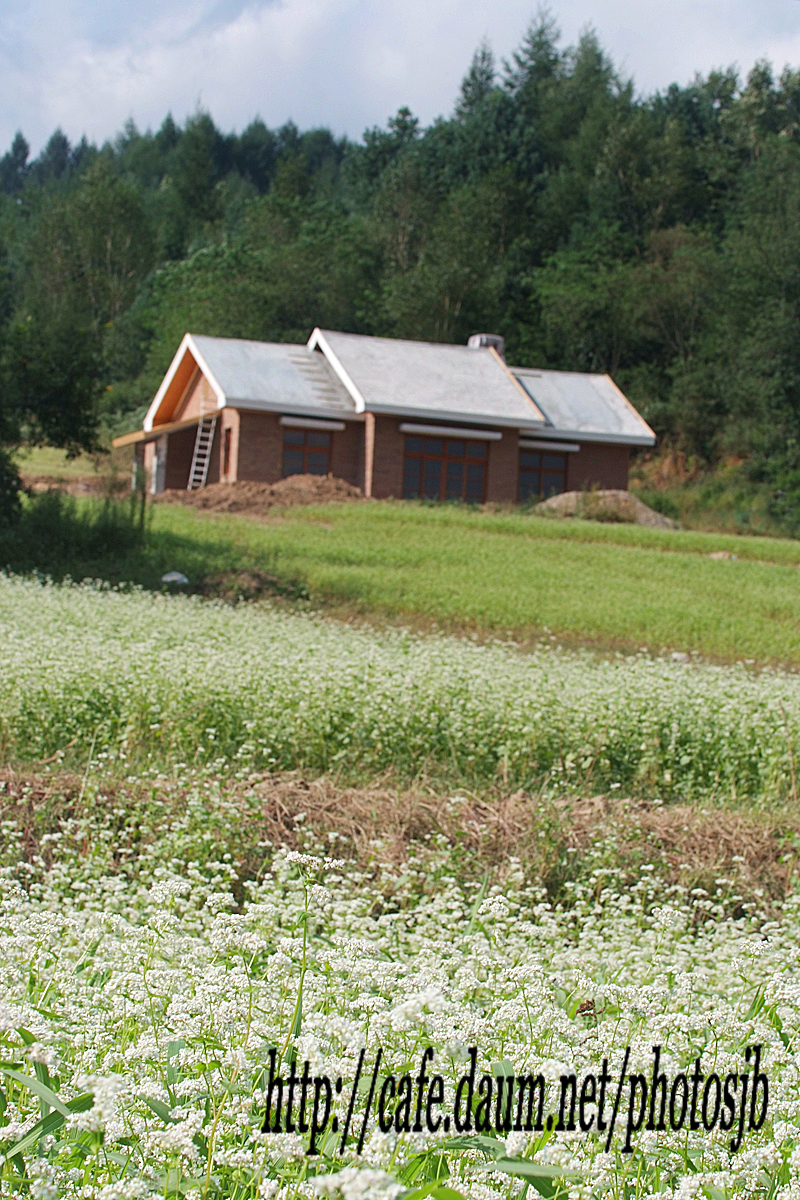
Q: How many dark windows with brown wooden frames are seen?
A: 3